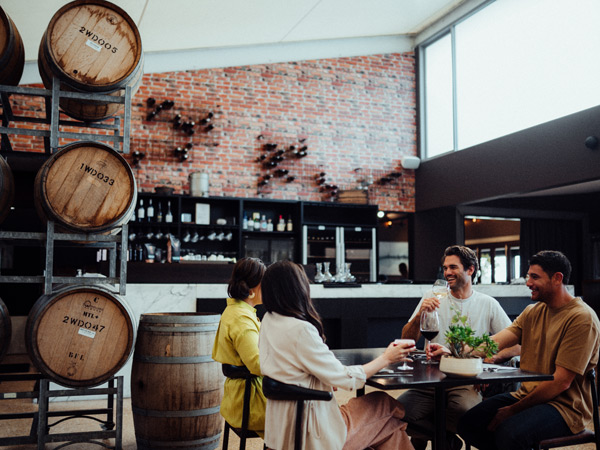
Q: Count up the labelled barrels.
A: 3